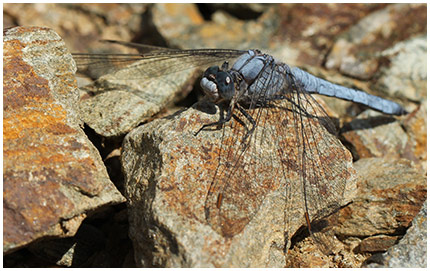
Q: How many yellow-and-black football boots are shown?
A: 0